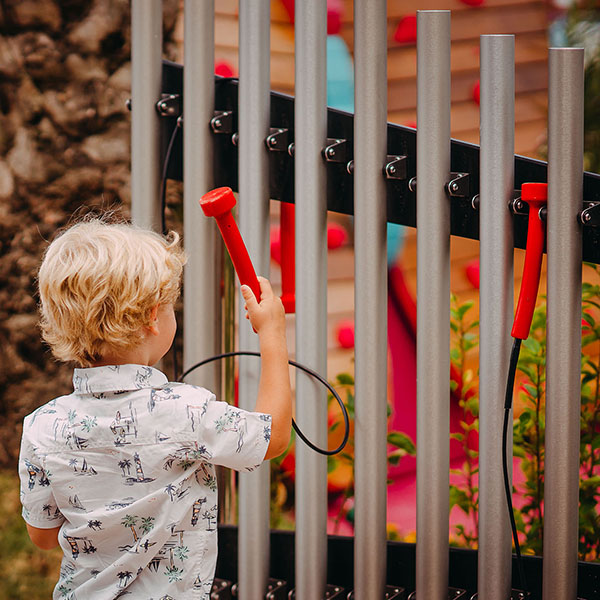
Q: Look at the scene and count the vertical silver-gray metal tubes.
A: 8